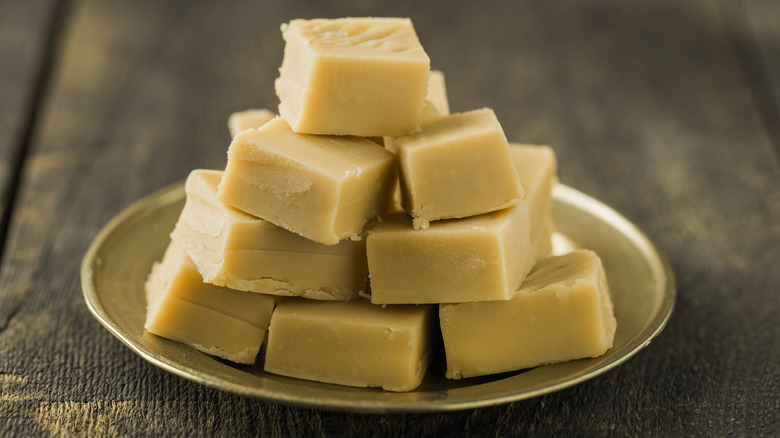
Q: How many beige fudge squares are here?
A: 11